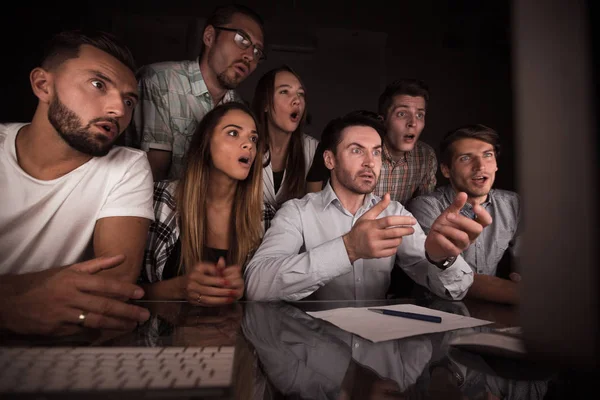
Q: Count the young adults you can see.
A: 7